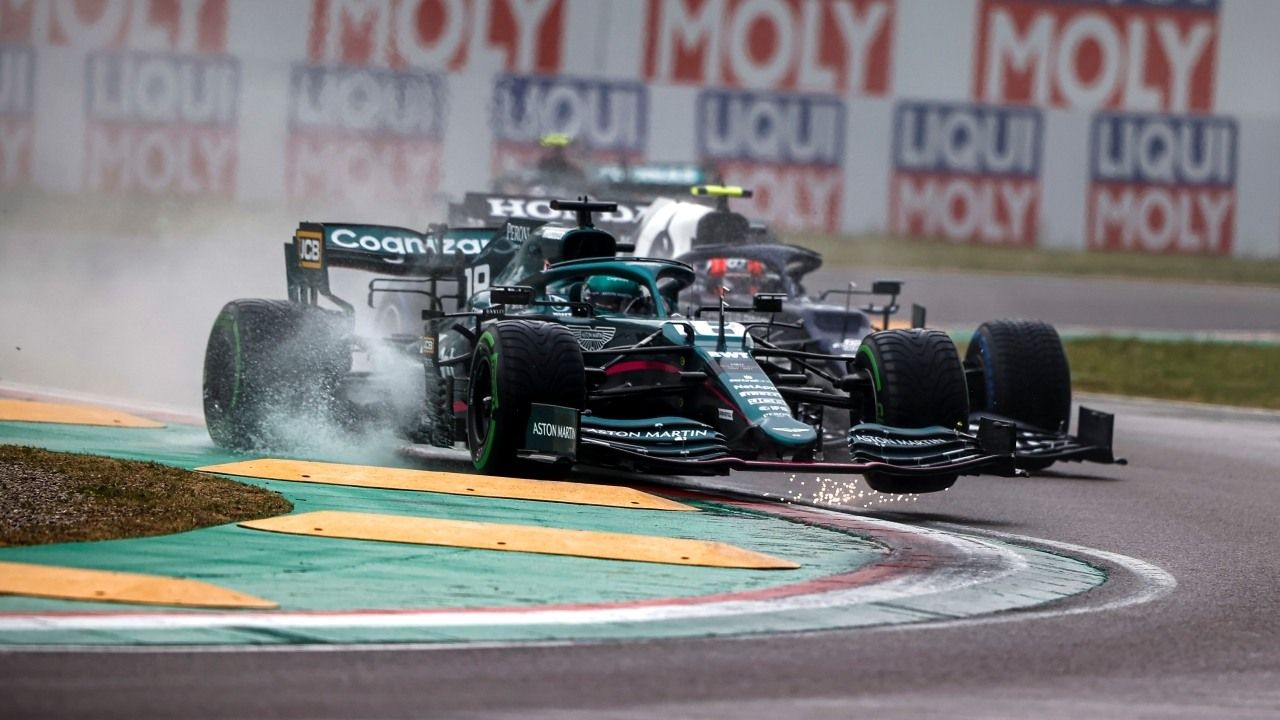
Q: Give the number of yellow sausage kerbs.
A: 4